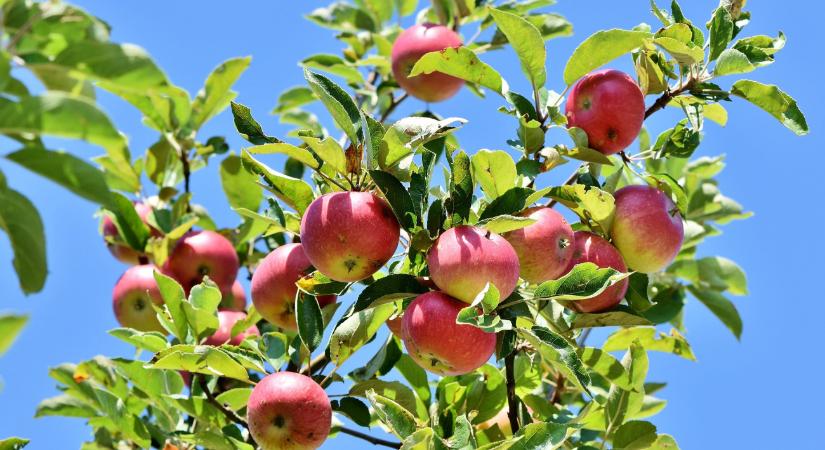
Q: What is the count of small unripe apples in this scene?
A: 0